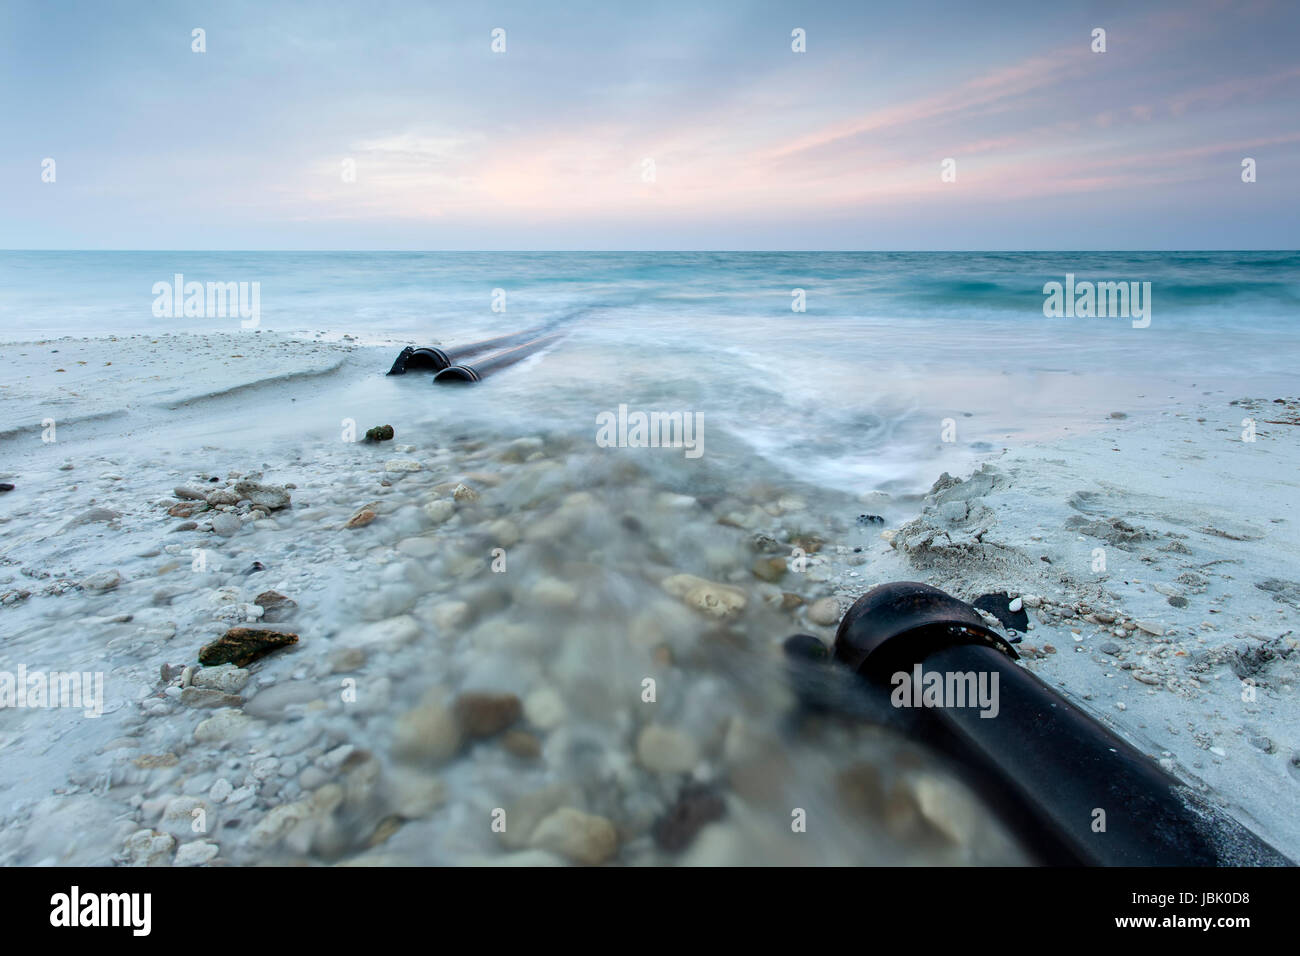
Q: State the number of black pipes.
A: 3